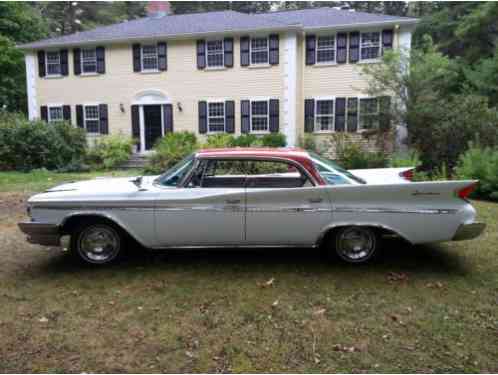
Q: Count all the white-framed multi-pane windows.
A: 13